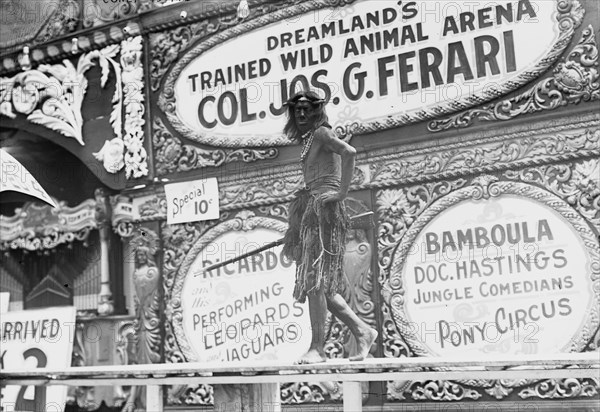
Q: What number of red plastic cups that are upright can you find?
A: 0